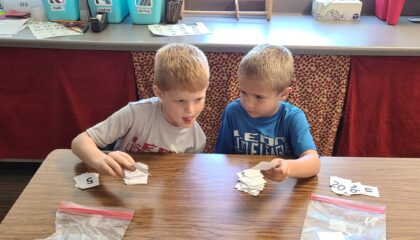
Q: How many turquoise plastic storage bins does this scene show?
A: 3